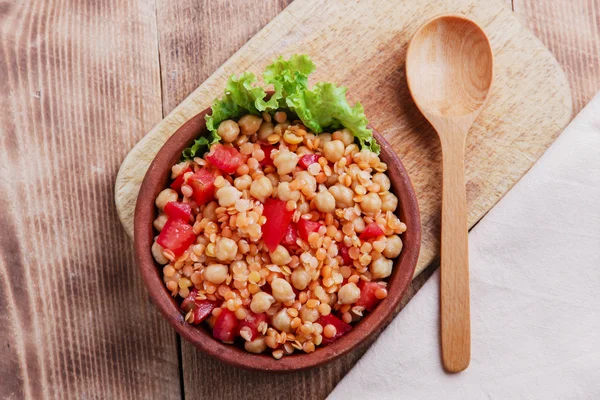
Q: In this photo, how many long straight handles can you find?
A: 1